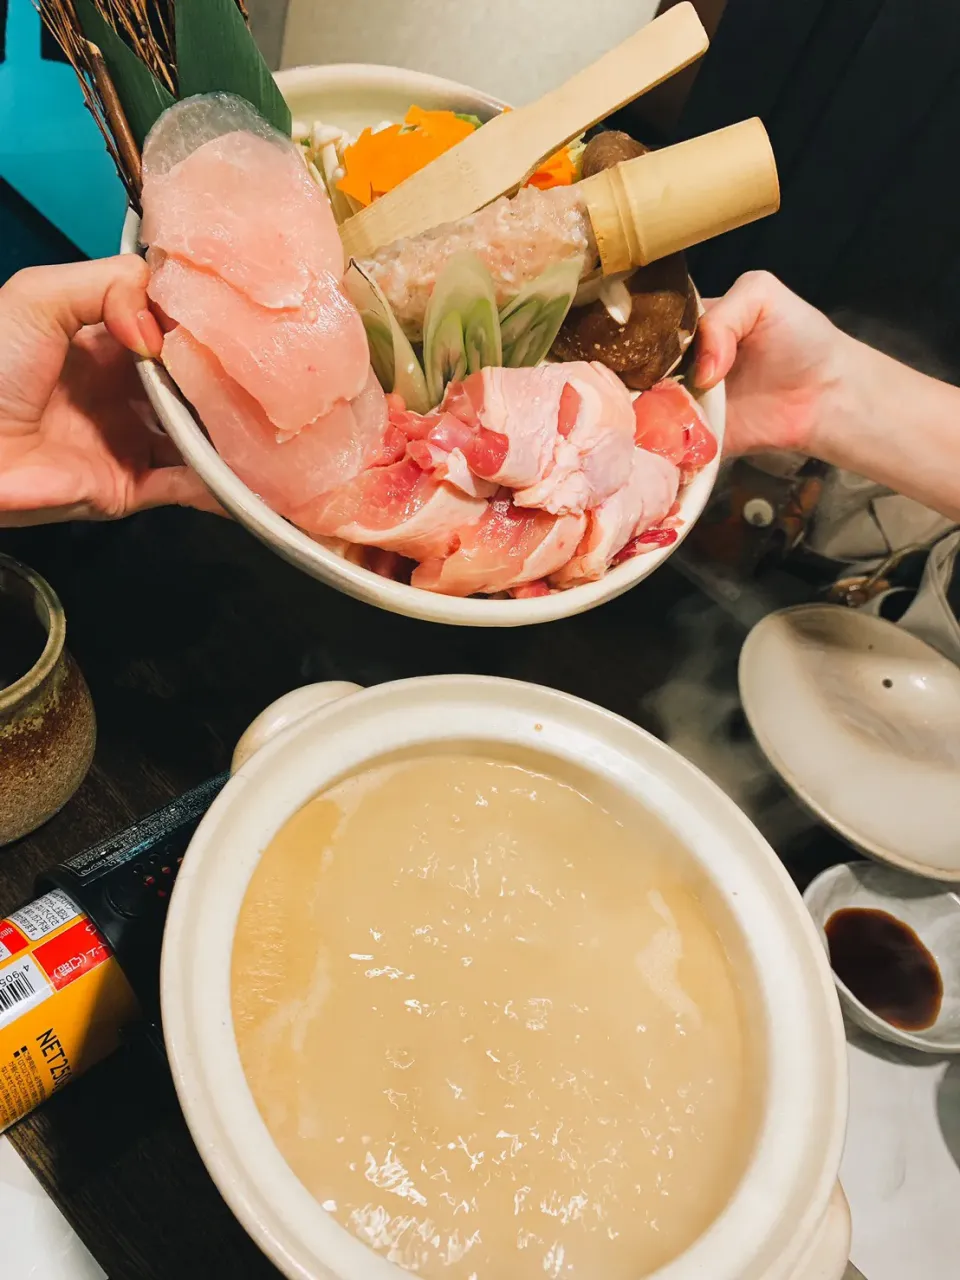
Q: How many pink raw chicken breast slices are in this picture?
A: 3